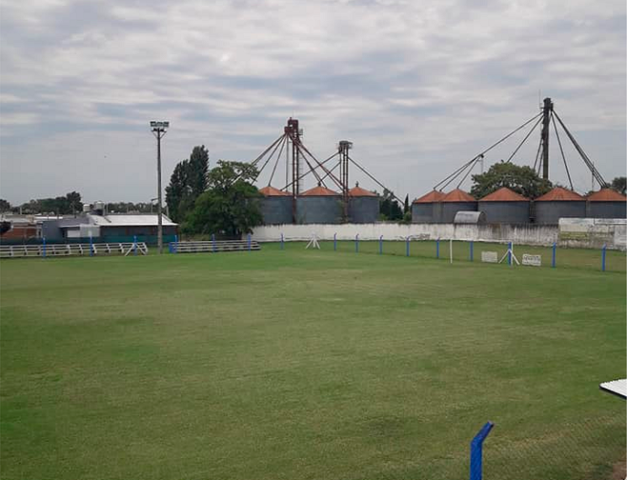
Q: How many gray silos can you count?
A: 8